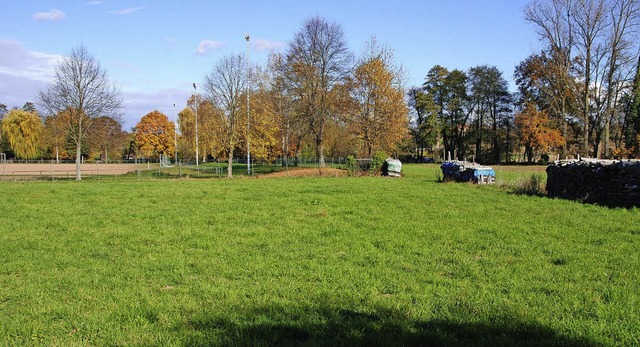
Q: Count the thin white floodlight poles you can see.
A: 3